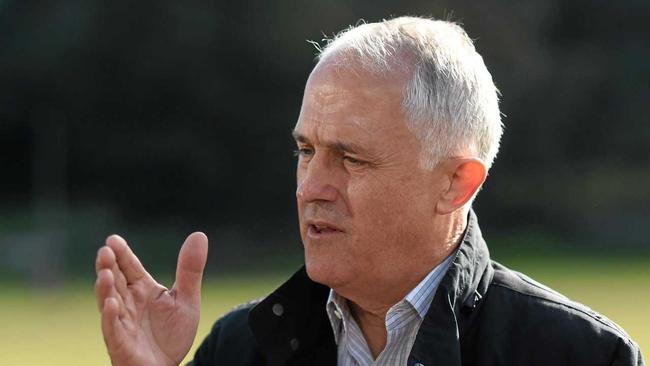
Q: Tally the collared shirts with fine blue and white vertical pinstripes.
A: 1